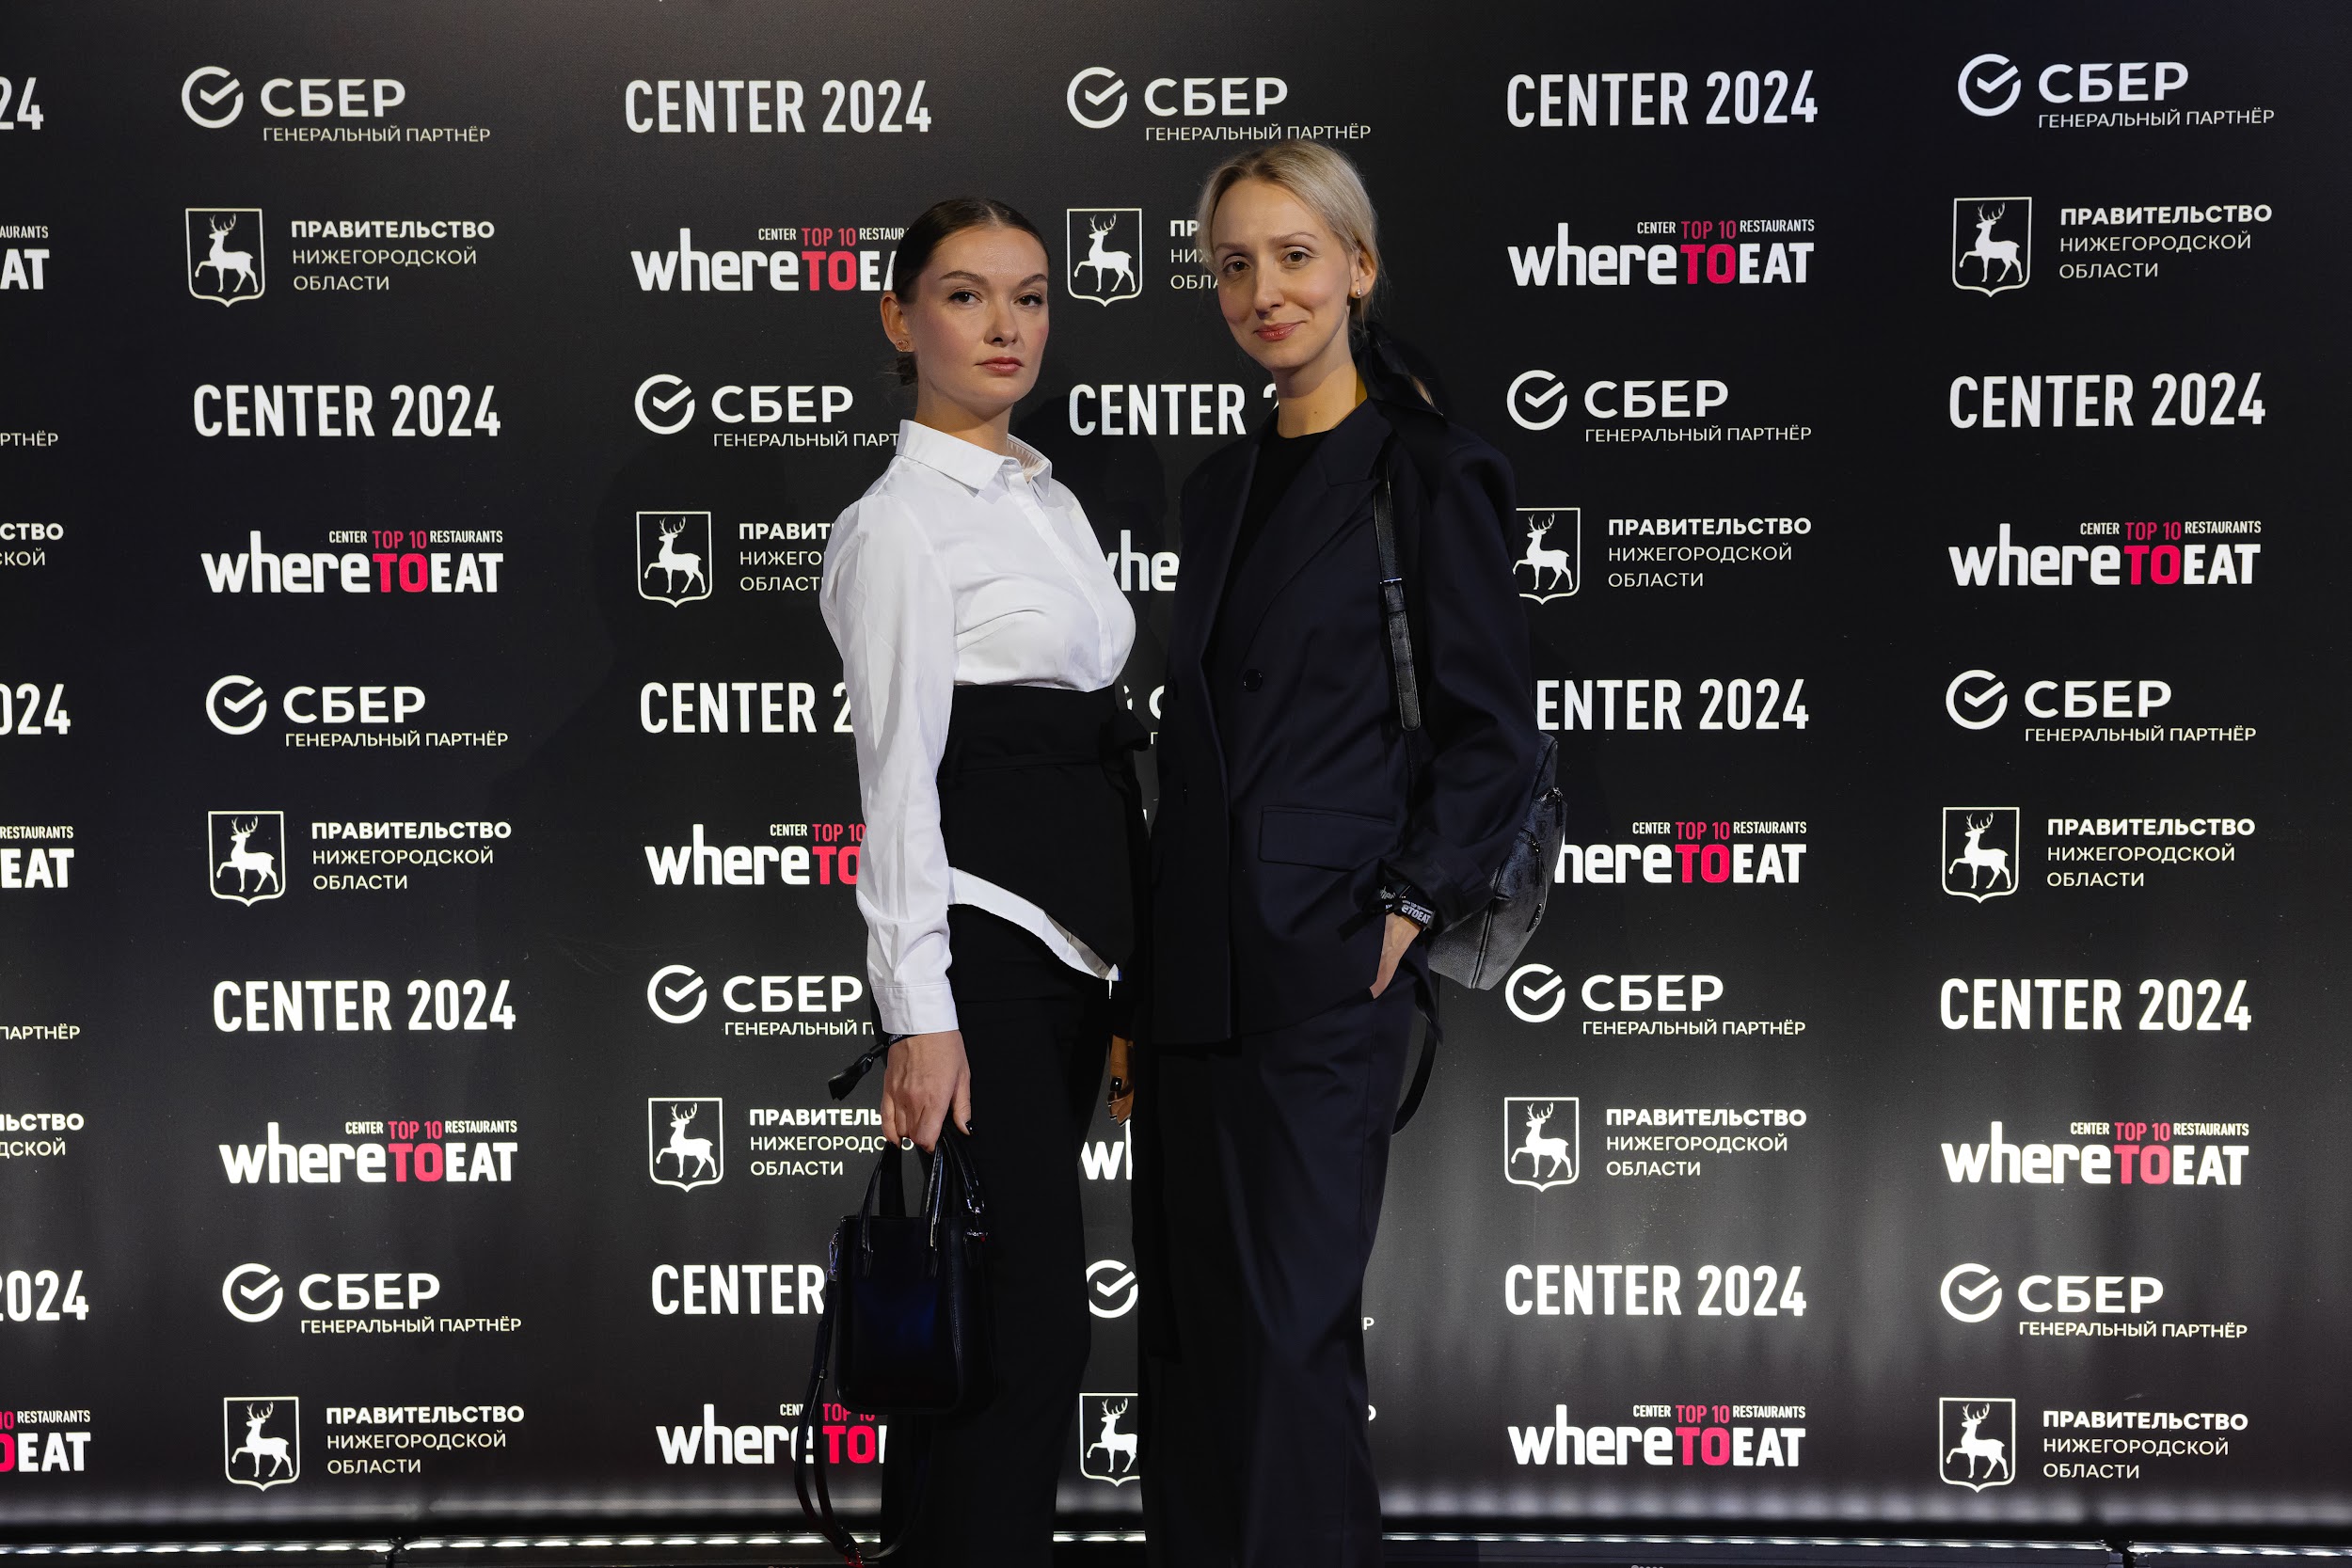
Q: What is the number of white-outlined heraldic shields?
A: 12